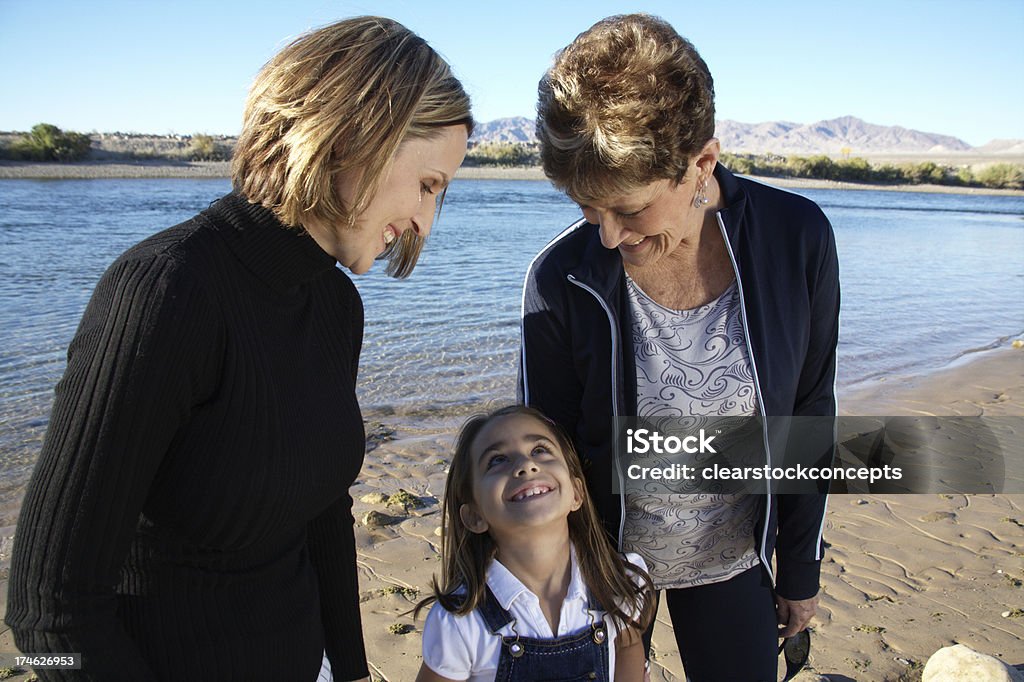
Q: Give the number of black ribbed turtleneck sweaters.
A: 1